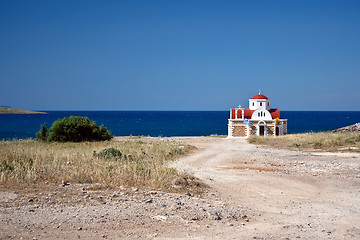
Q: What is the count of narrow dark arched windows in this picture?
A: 6